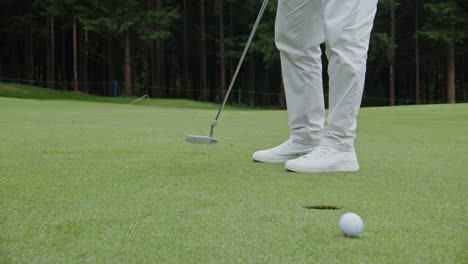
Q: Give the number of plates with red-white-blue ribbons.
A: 0